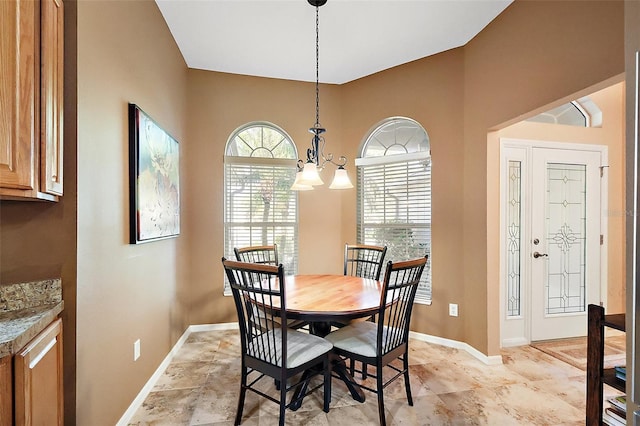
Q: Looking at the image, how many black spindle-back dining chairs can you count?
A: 4